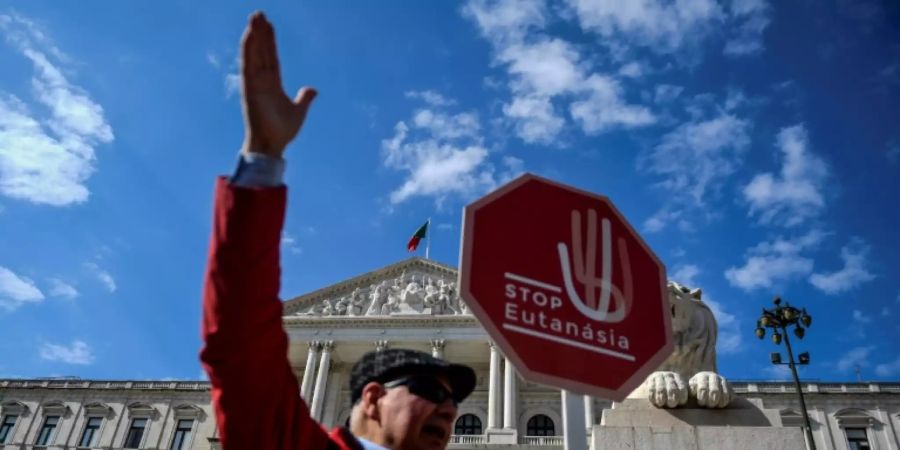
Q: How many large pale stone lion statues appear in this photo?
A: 1